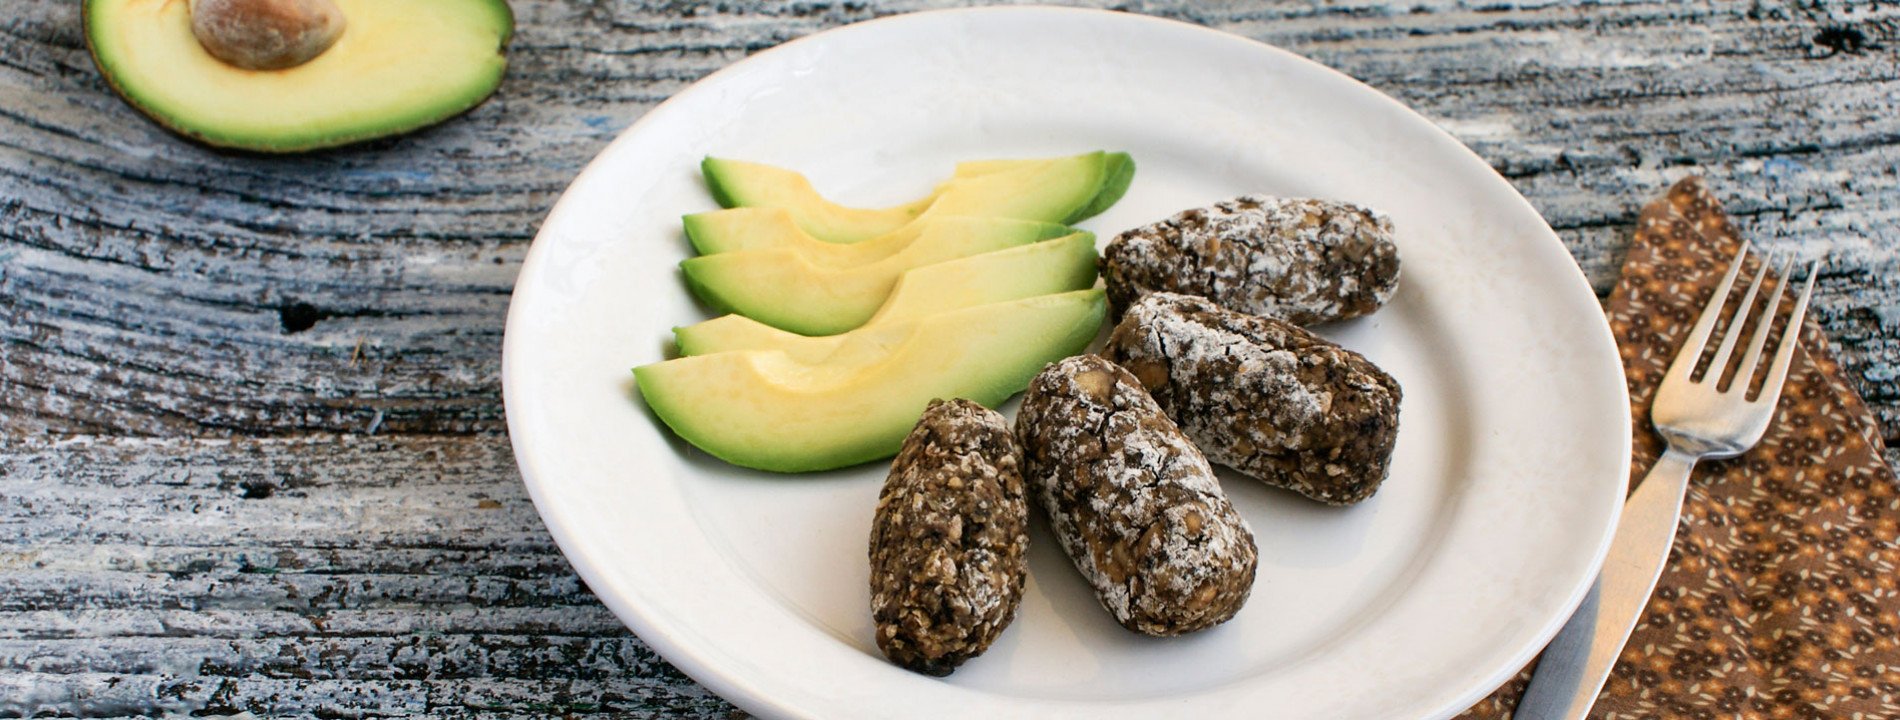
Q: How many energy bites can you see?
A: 4